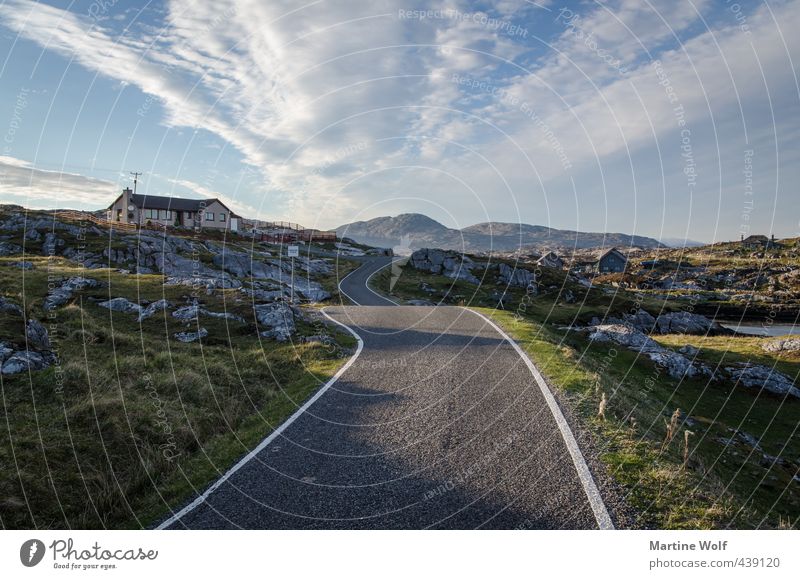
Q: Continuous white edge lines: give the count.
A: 2